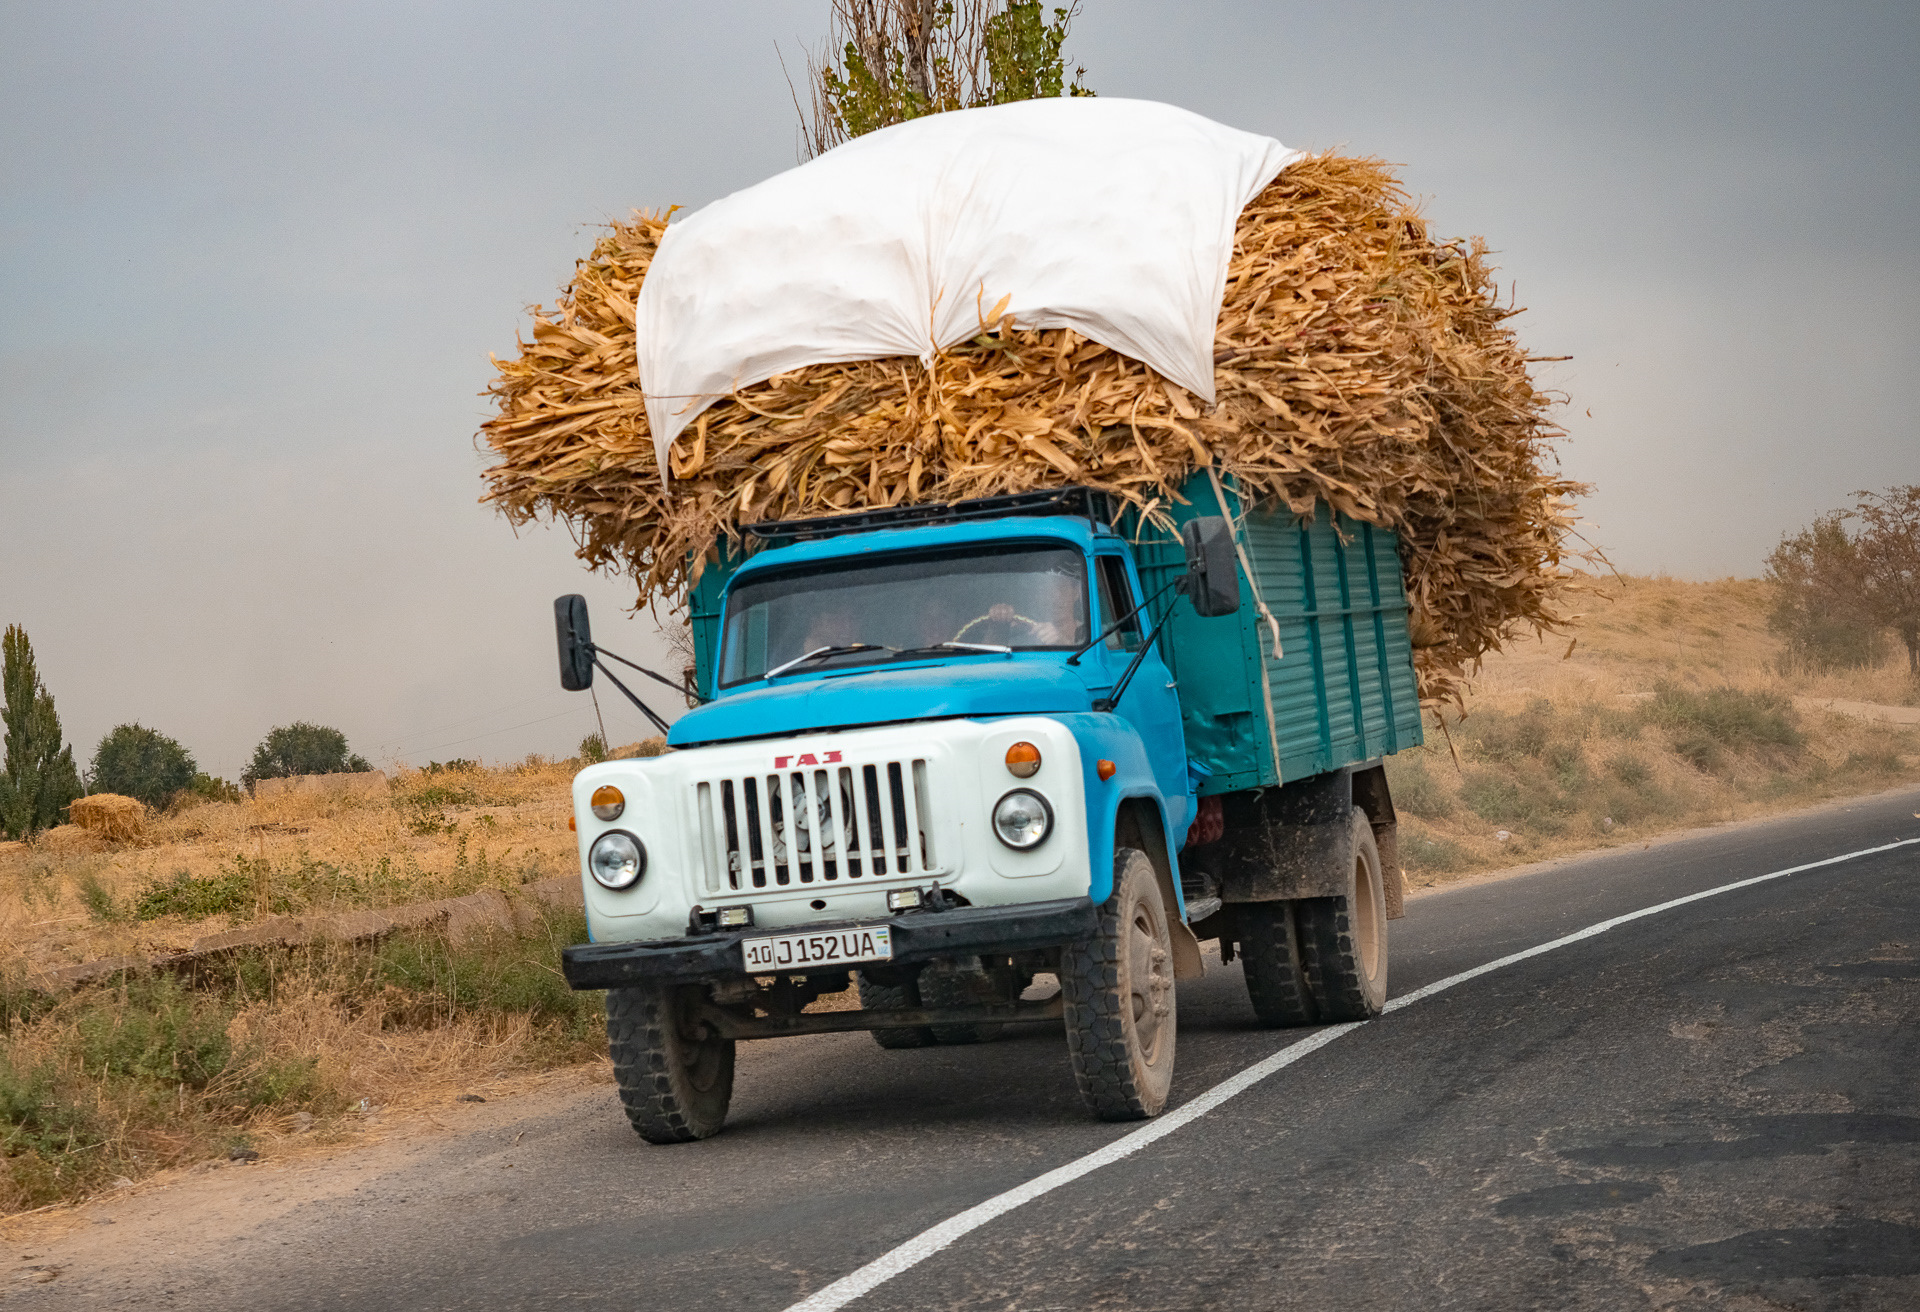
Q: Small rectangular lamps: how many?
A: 2